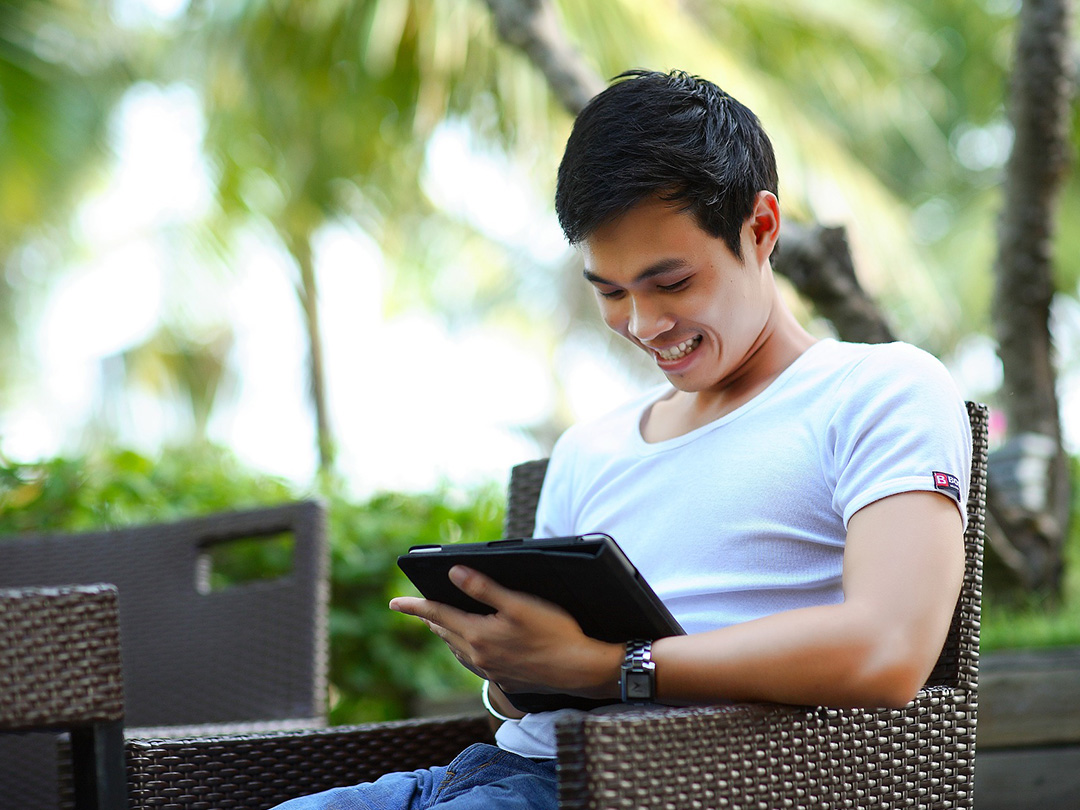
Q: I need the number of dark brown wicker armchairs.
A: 2